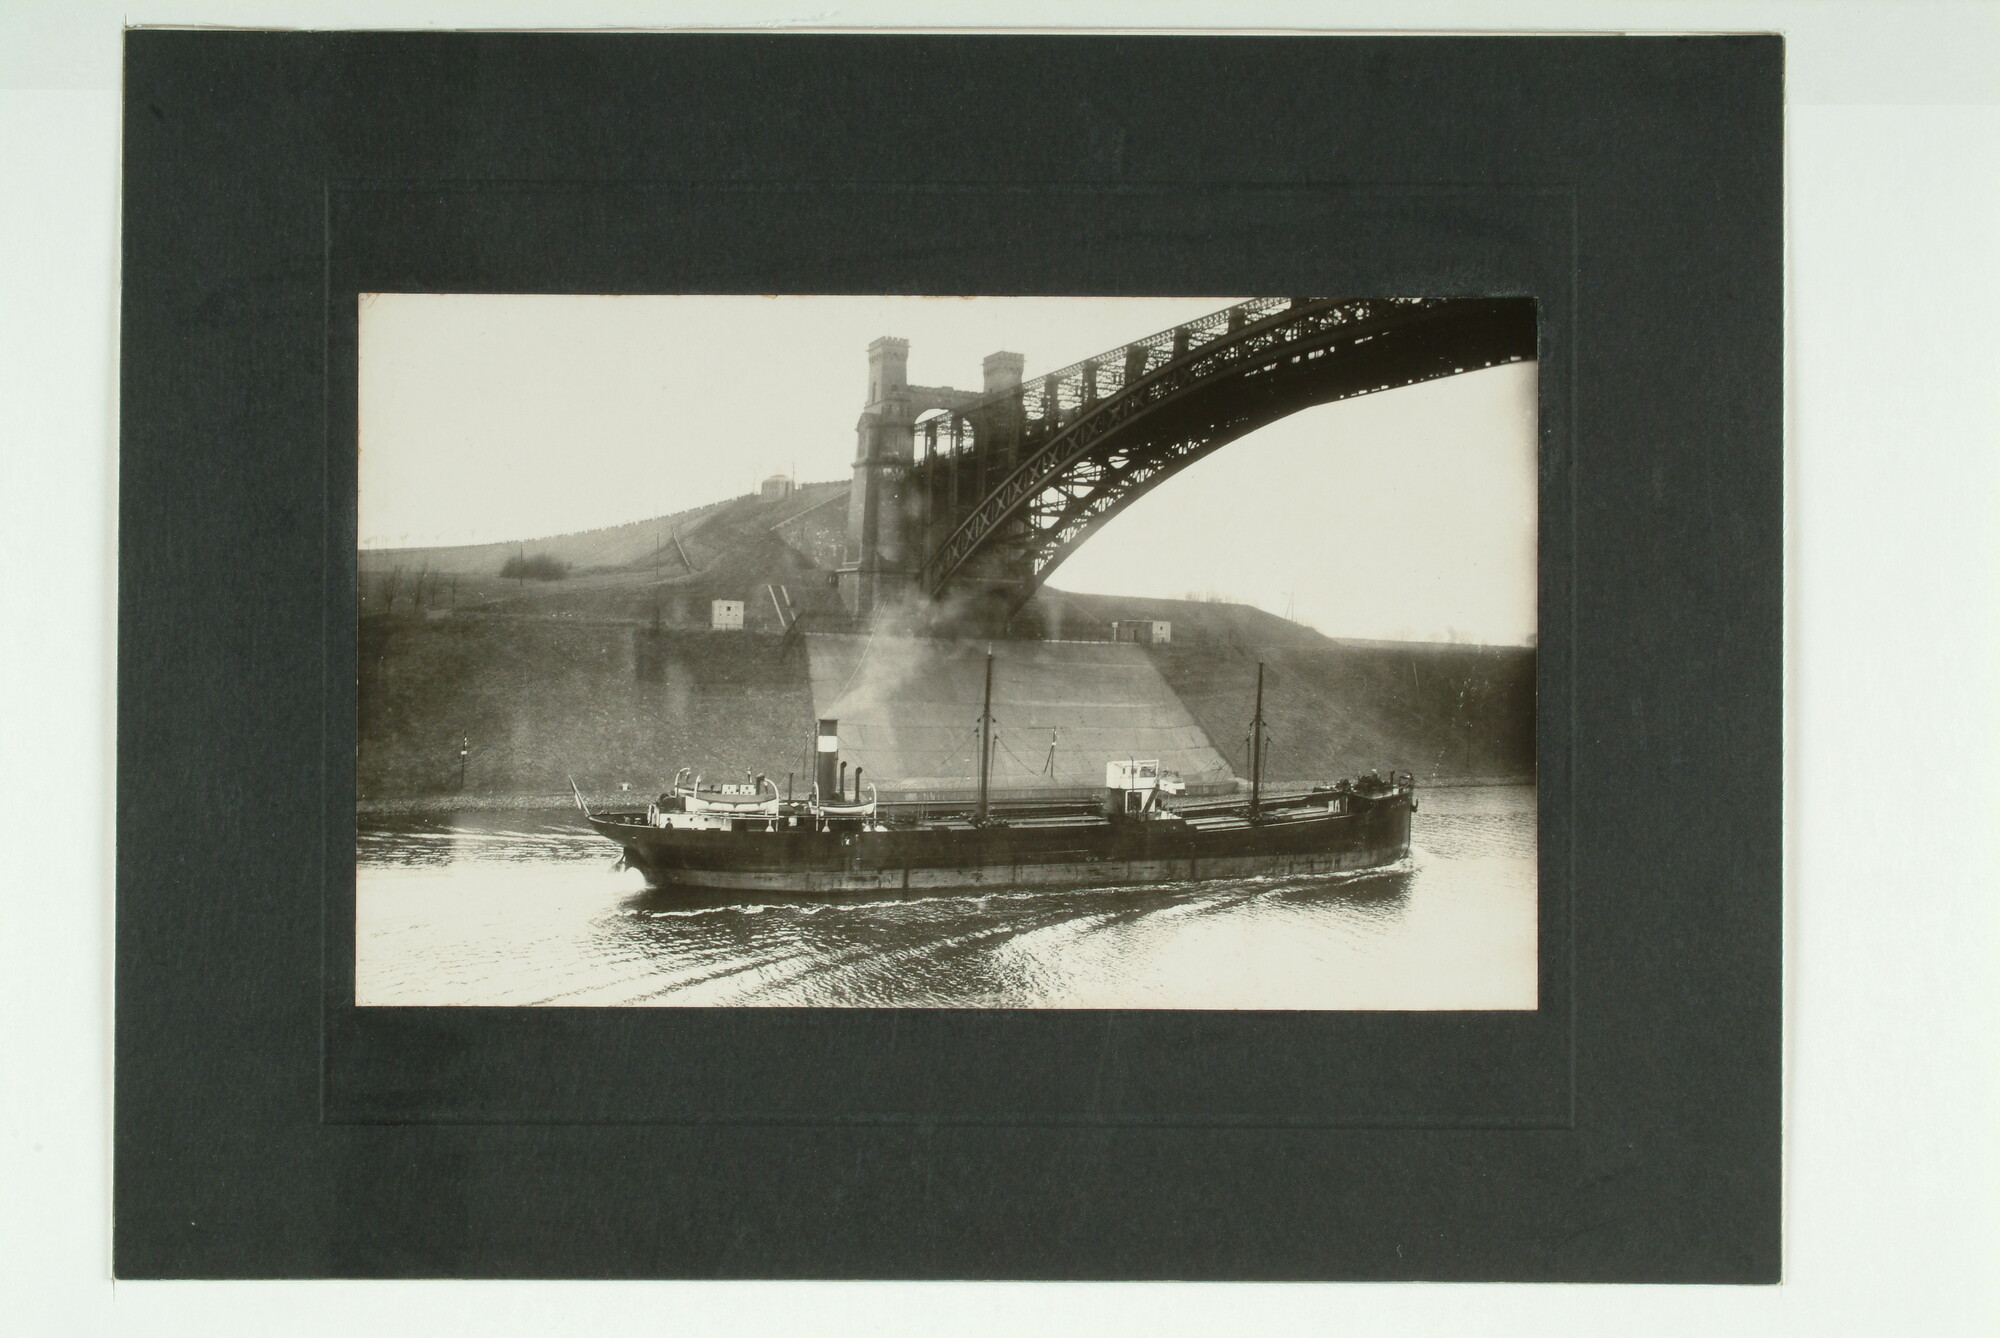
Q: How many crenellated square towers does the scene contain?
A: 2